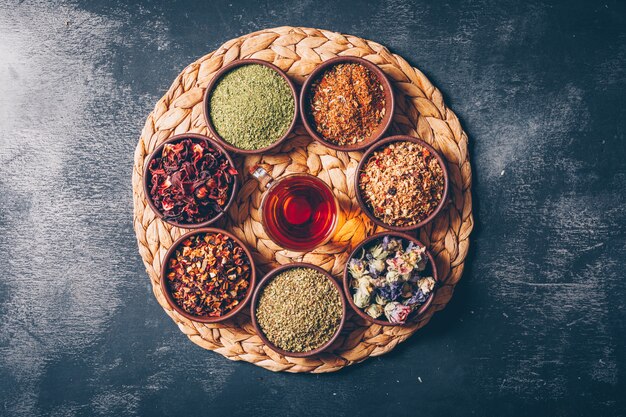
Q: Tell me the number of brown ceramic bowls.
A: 7